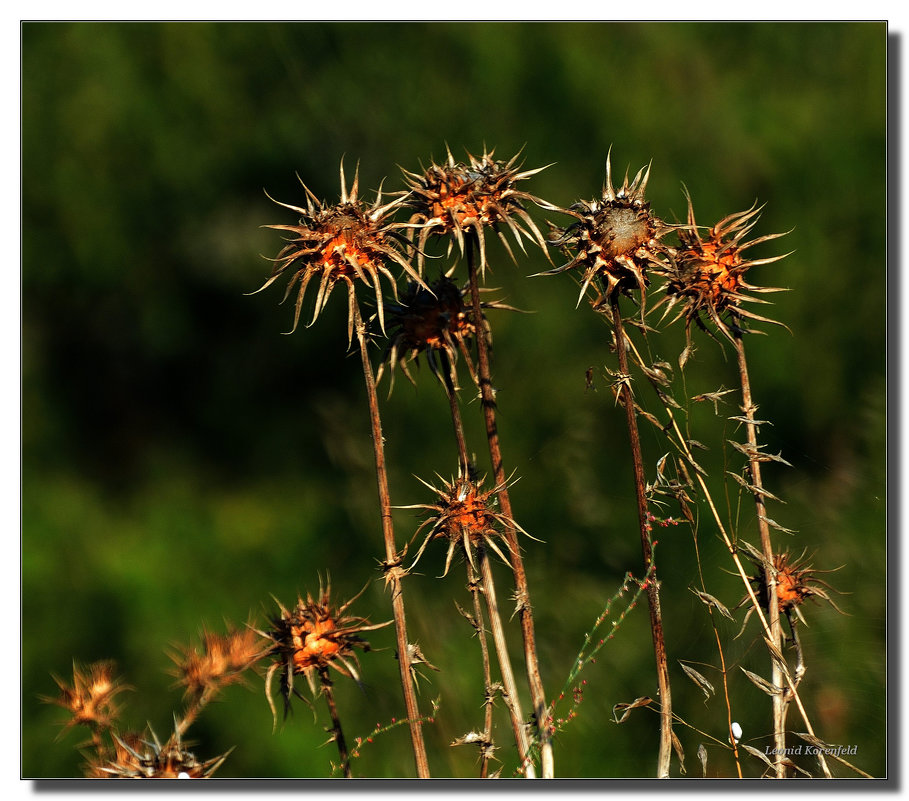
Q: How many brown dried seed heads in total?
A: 11